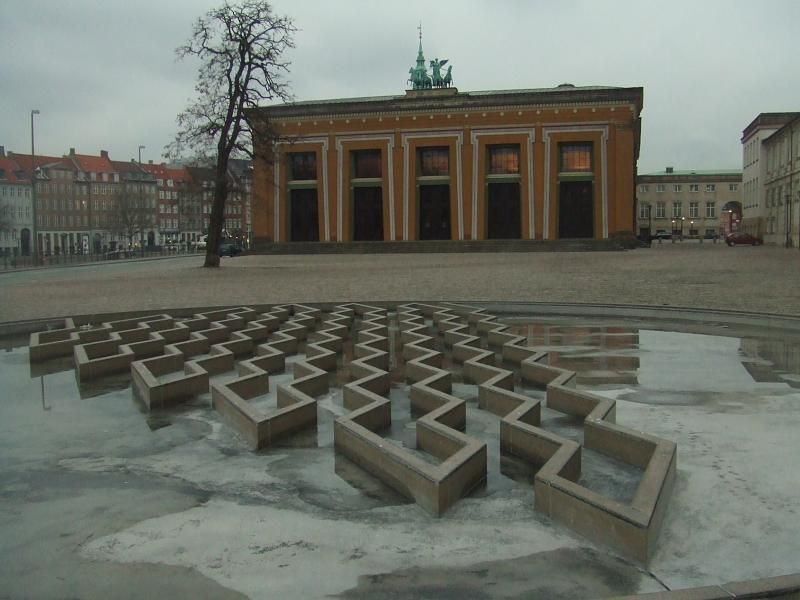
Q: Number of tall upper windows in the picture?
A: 5